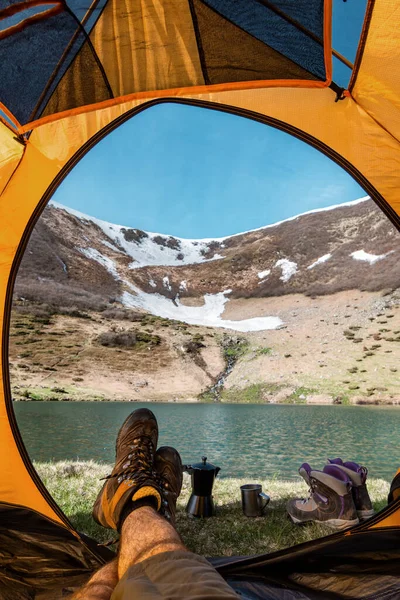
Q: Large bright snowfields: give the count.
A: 2